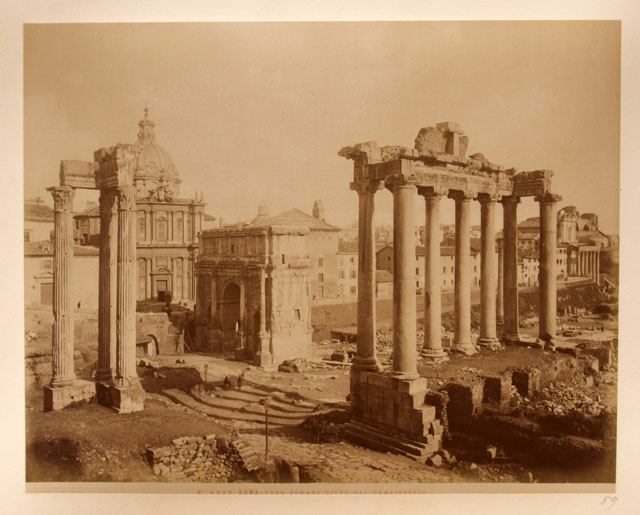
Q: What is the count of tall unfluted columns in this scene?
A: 7